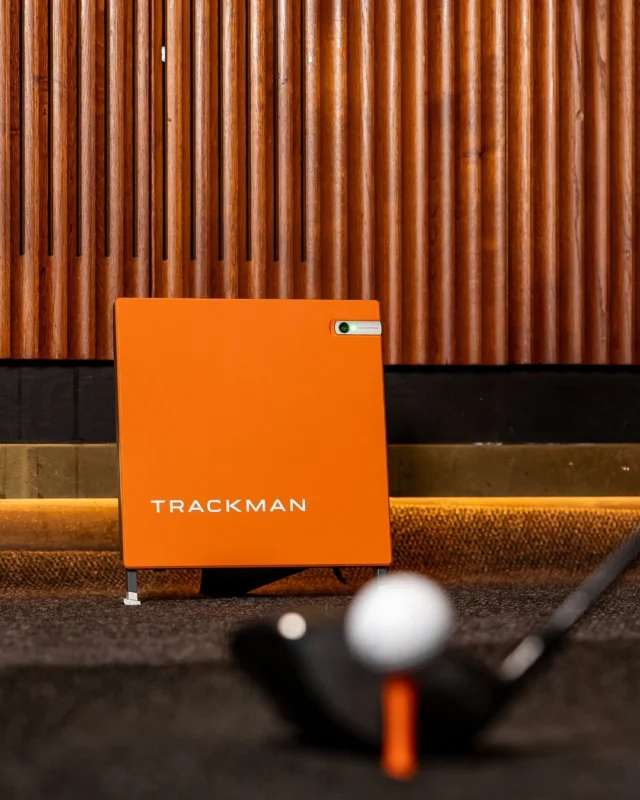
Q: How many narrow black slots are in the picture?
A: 11